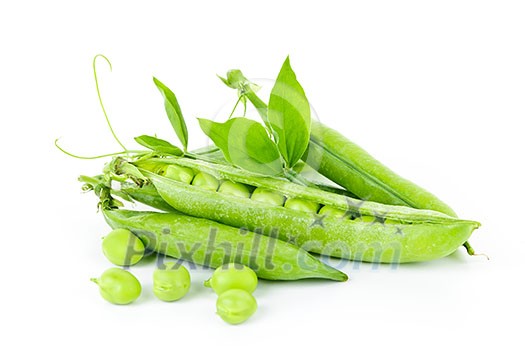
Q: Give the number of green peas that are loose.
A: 5